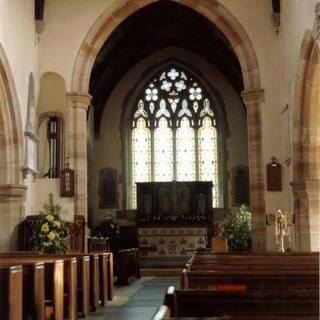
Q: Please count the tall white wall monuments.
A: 1